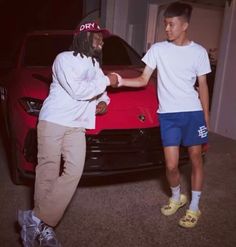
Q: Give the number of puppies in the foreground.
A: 0